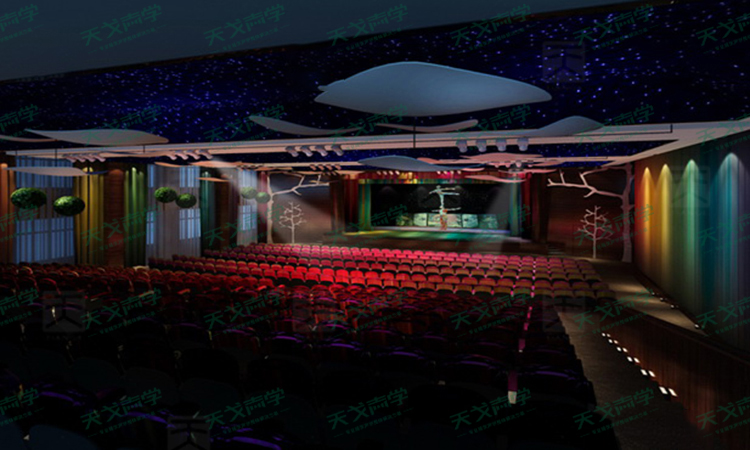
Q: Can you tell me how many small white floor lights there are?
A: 12